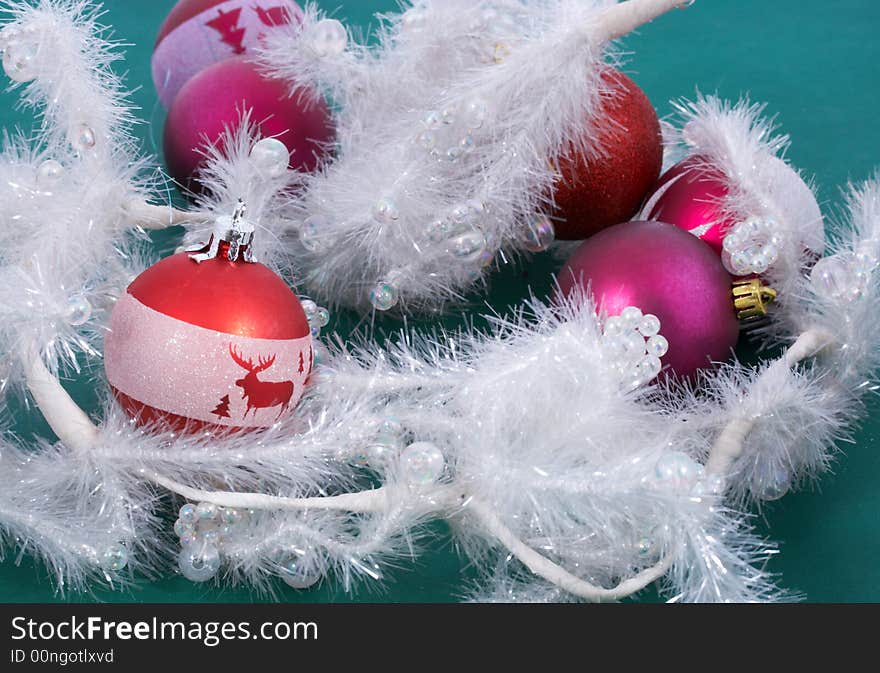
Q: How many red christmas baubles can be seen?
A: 2